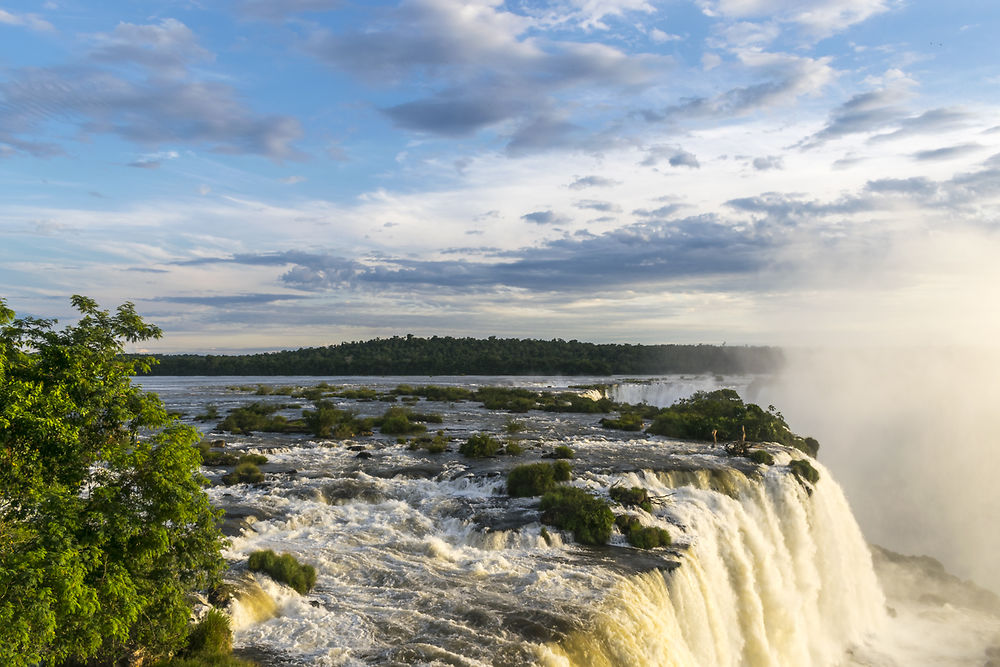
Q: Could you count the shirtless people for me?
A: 0